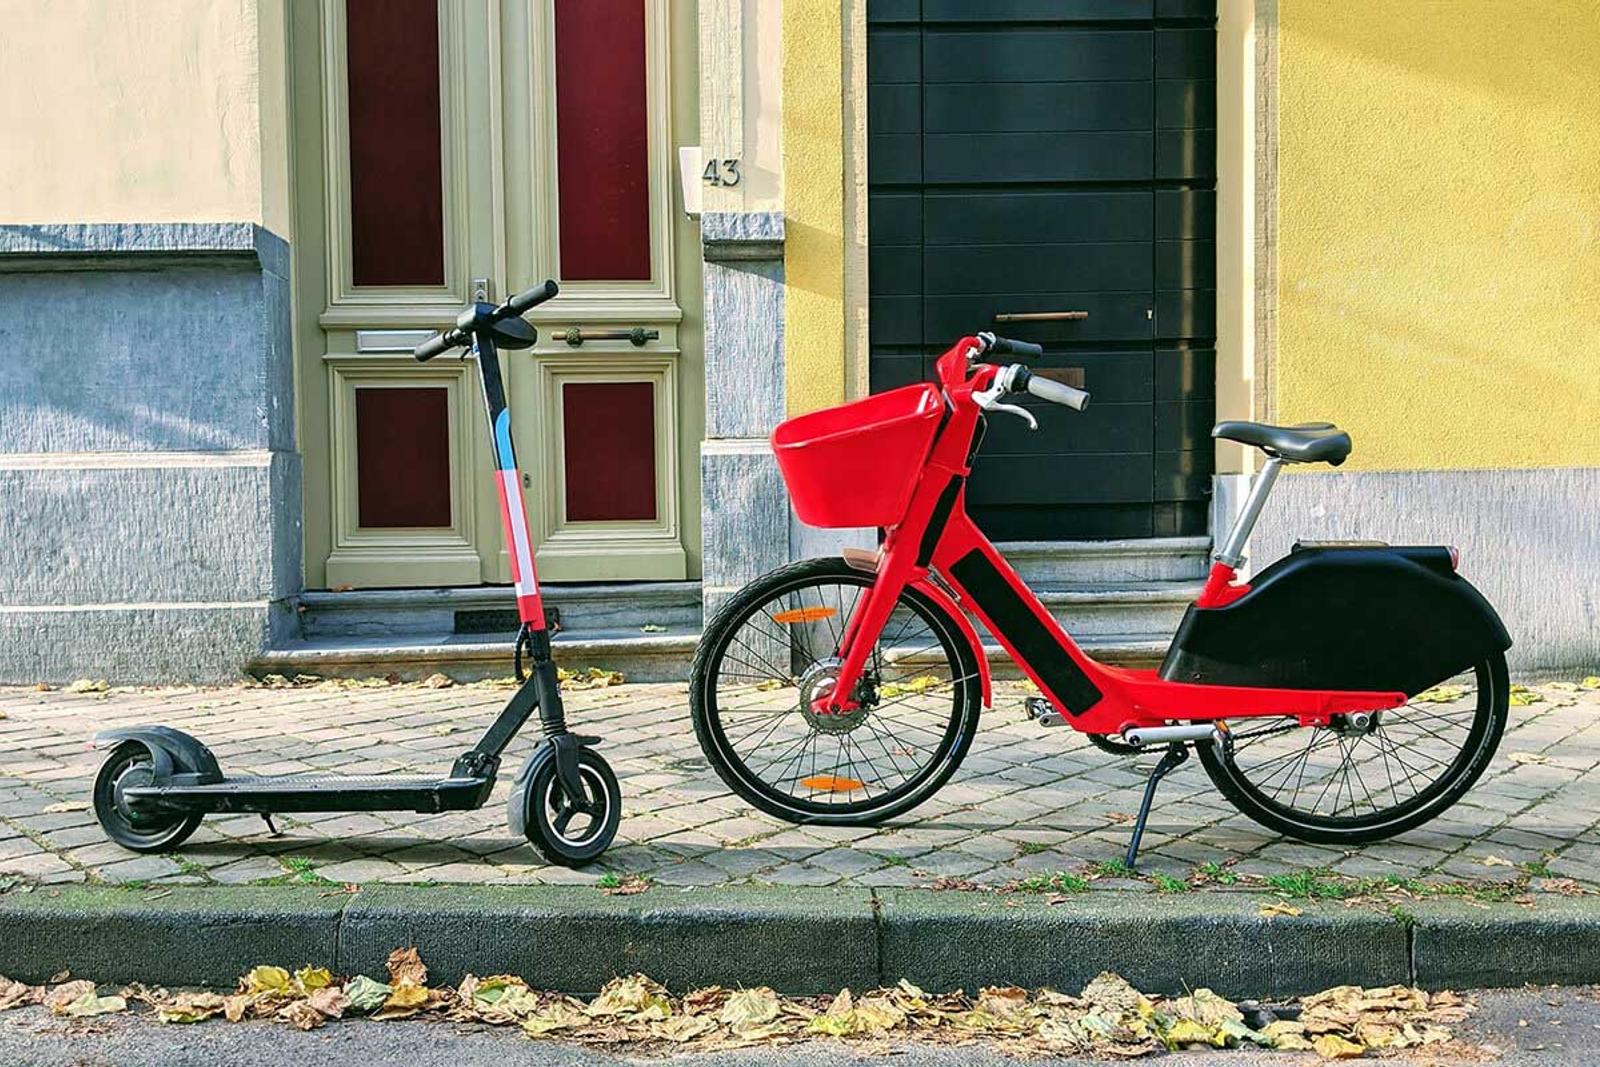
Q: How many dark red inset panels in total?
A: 4